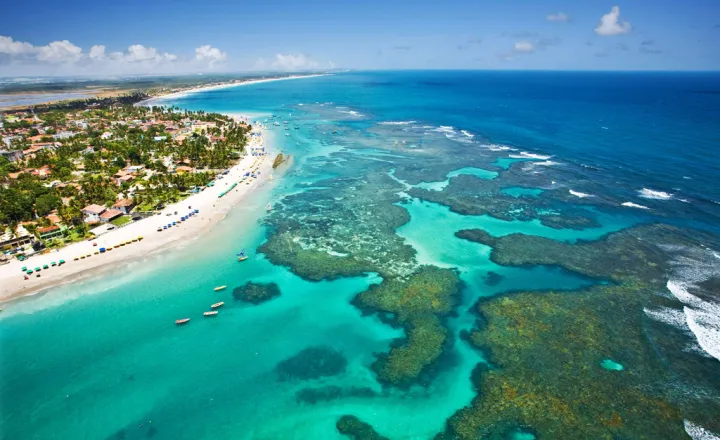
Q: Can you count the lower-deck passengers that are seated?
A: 0